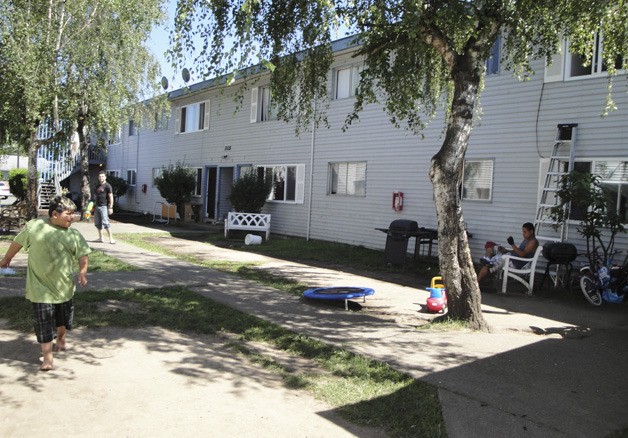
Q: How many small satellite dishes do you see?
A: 2